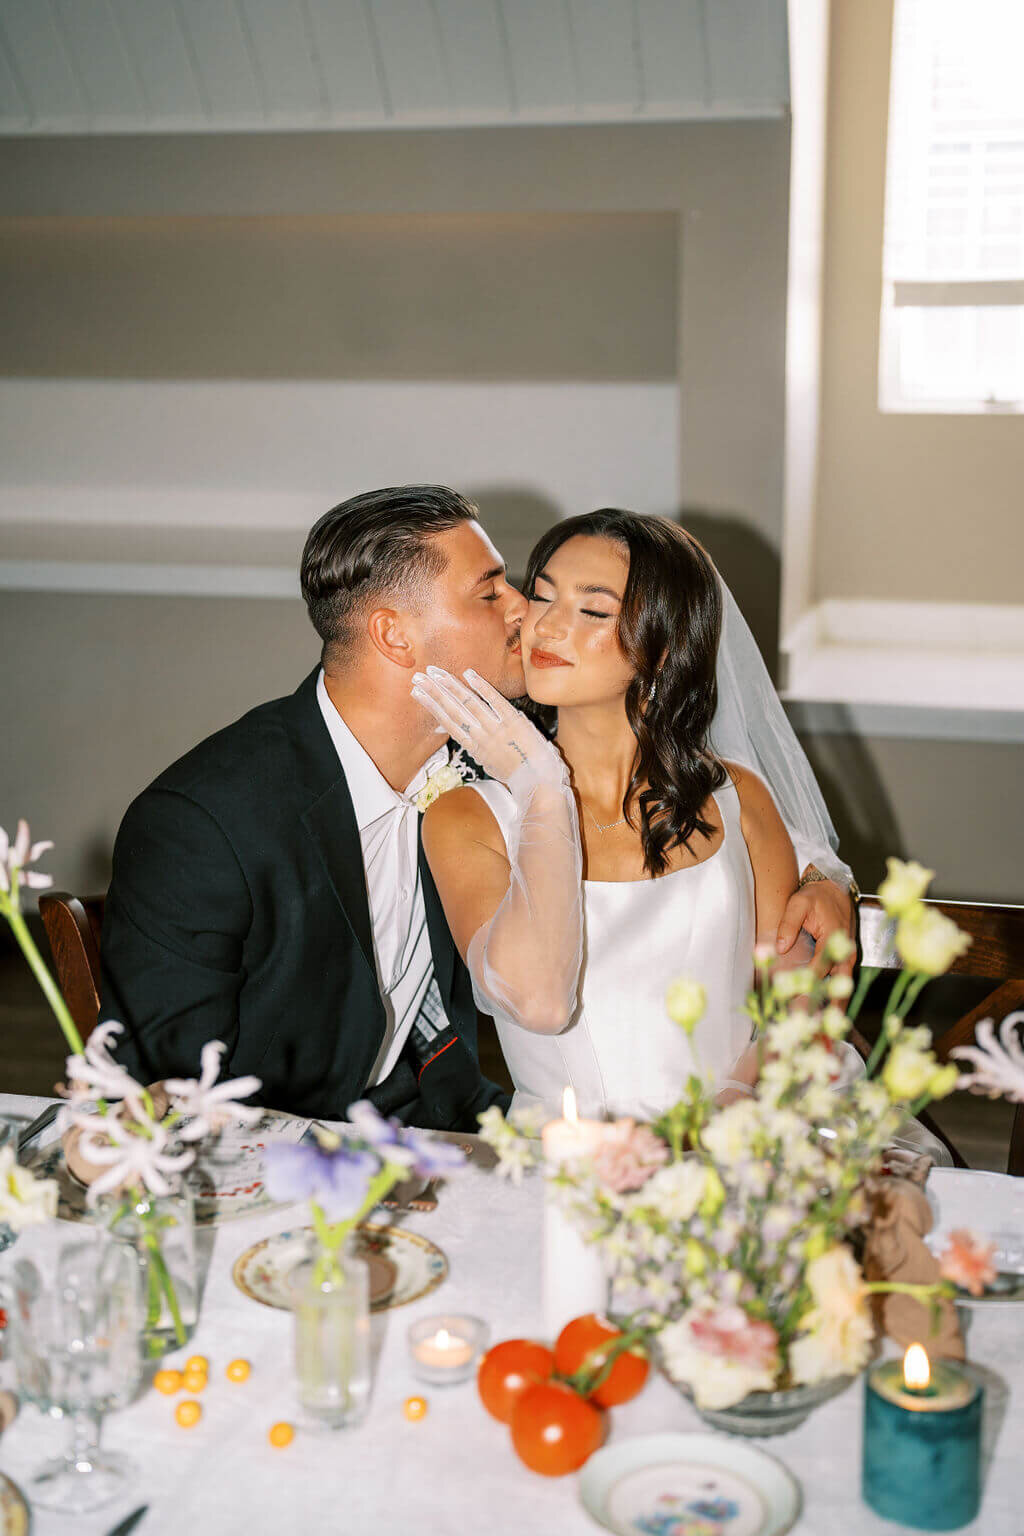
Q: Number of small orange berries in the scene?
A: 7